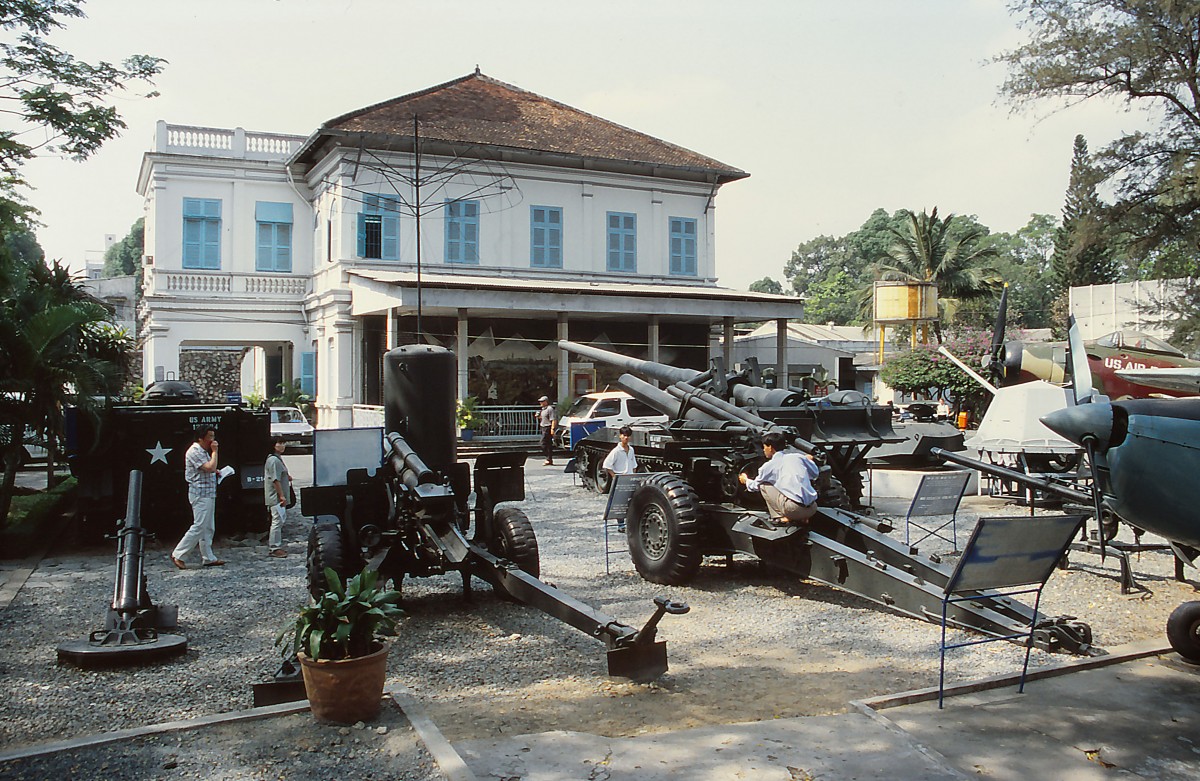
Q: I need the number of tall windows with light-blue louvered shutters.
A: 7